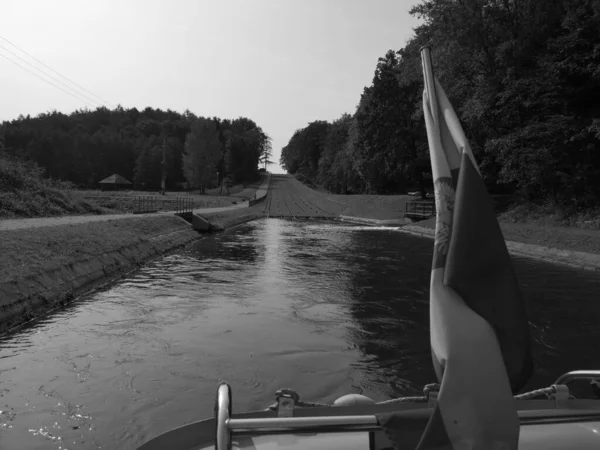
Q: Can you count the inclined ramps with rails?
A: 1